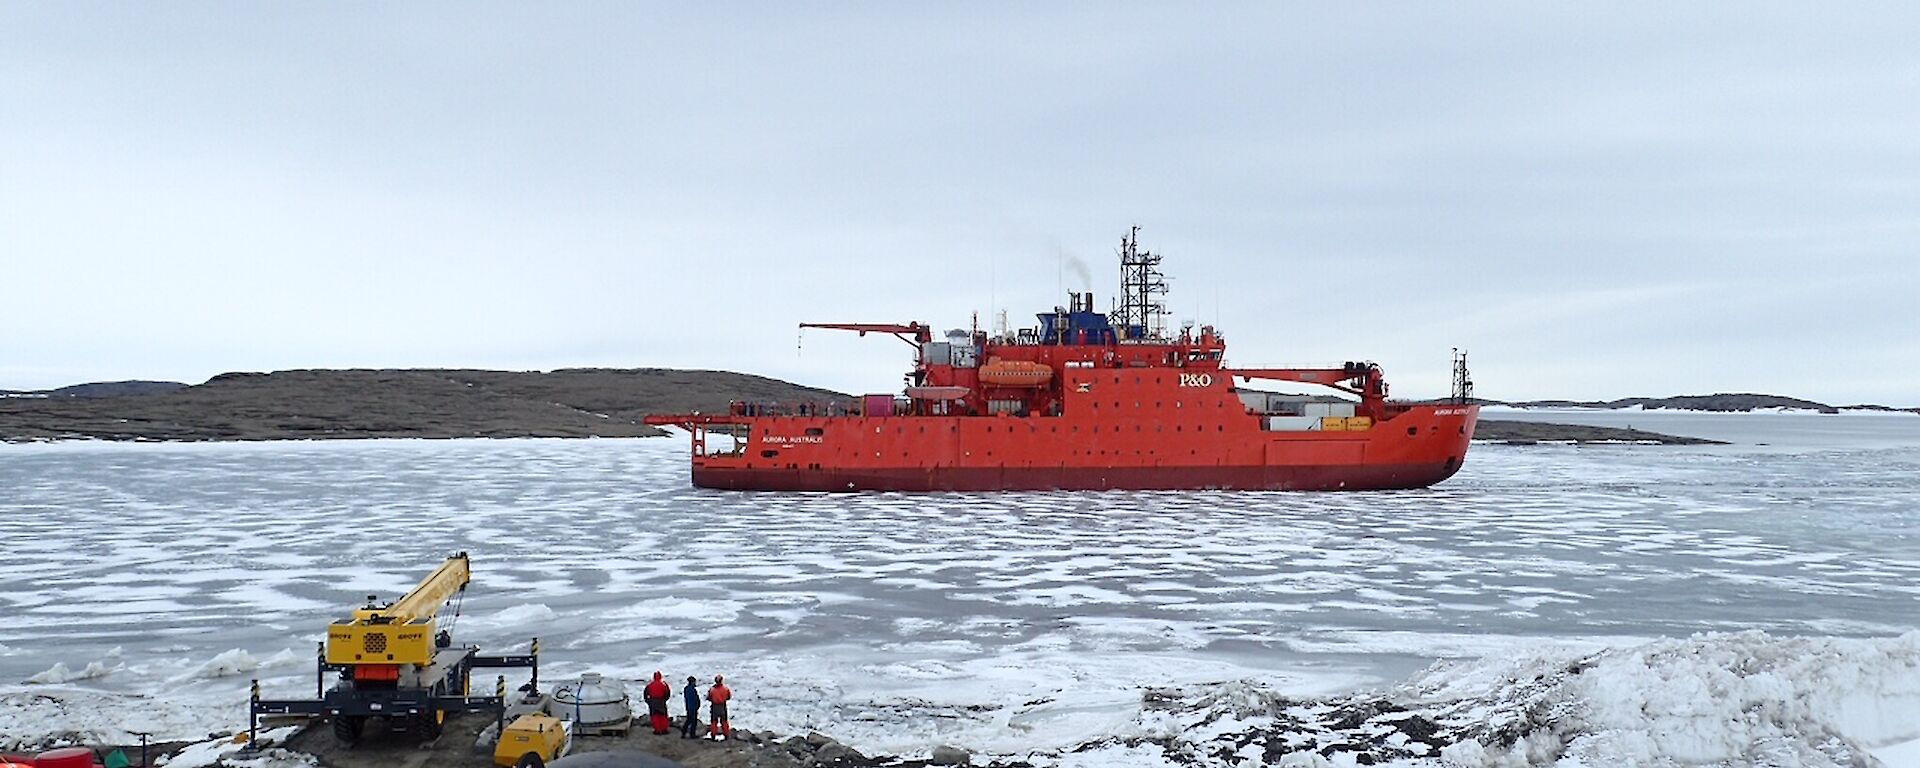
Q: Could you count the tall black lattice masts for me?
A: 2